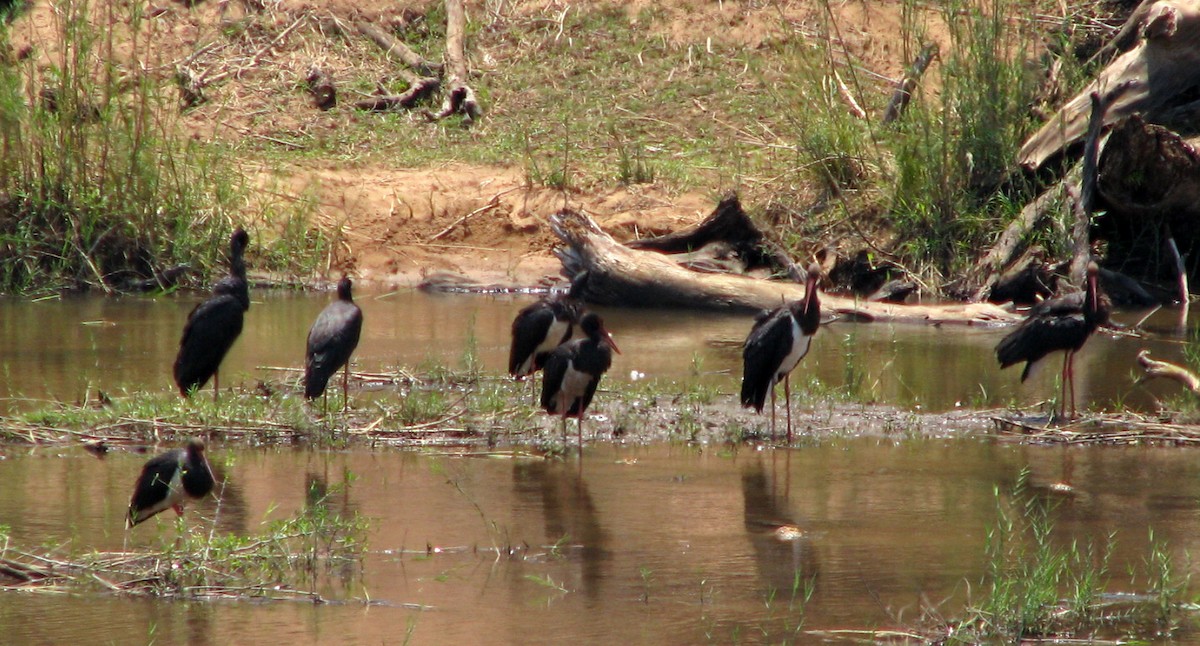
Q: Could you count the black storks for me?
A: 7